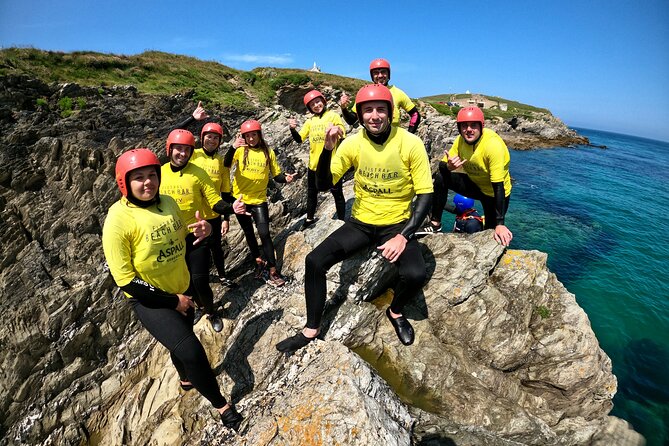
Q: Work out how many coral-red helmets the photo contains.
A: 8